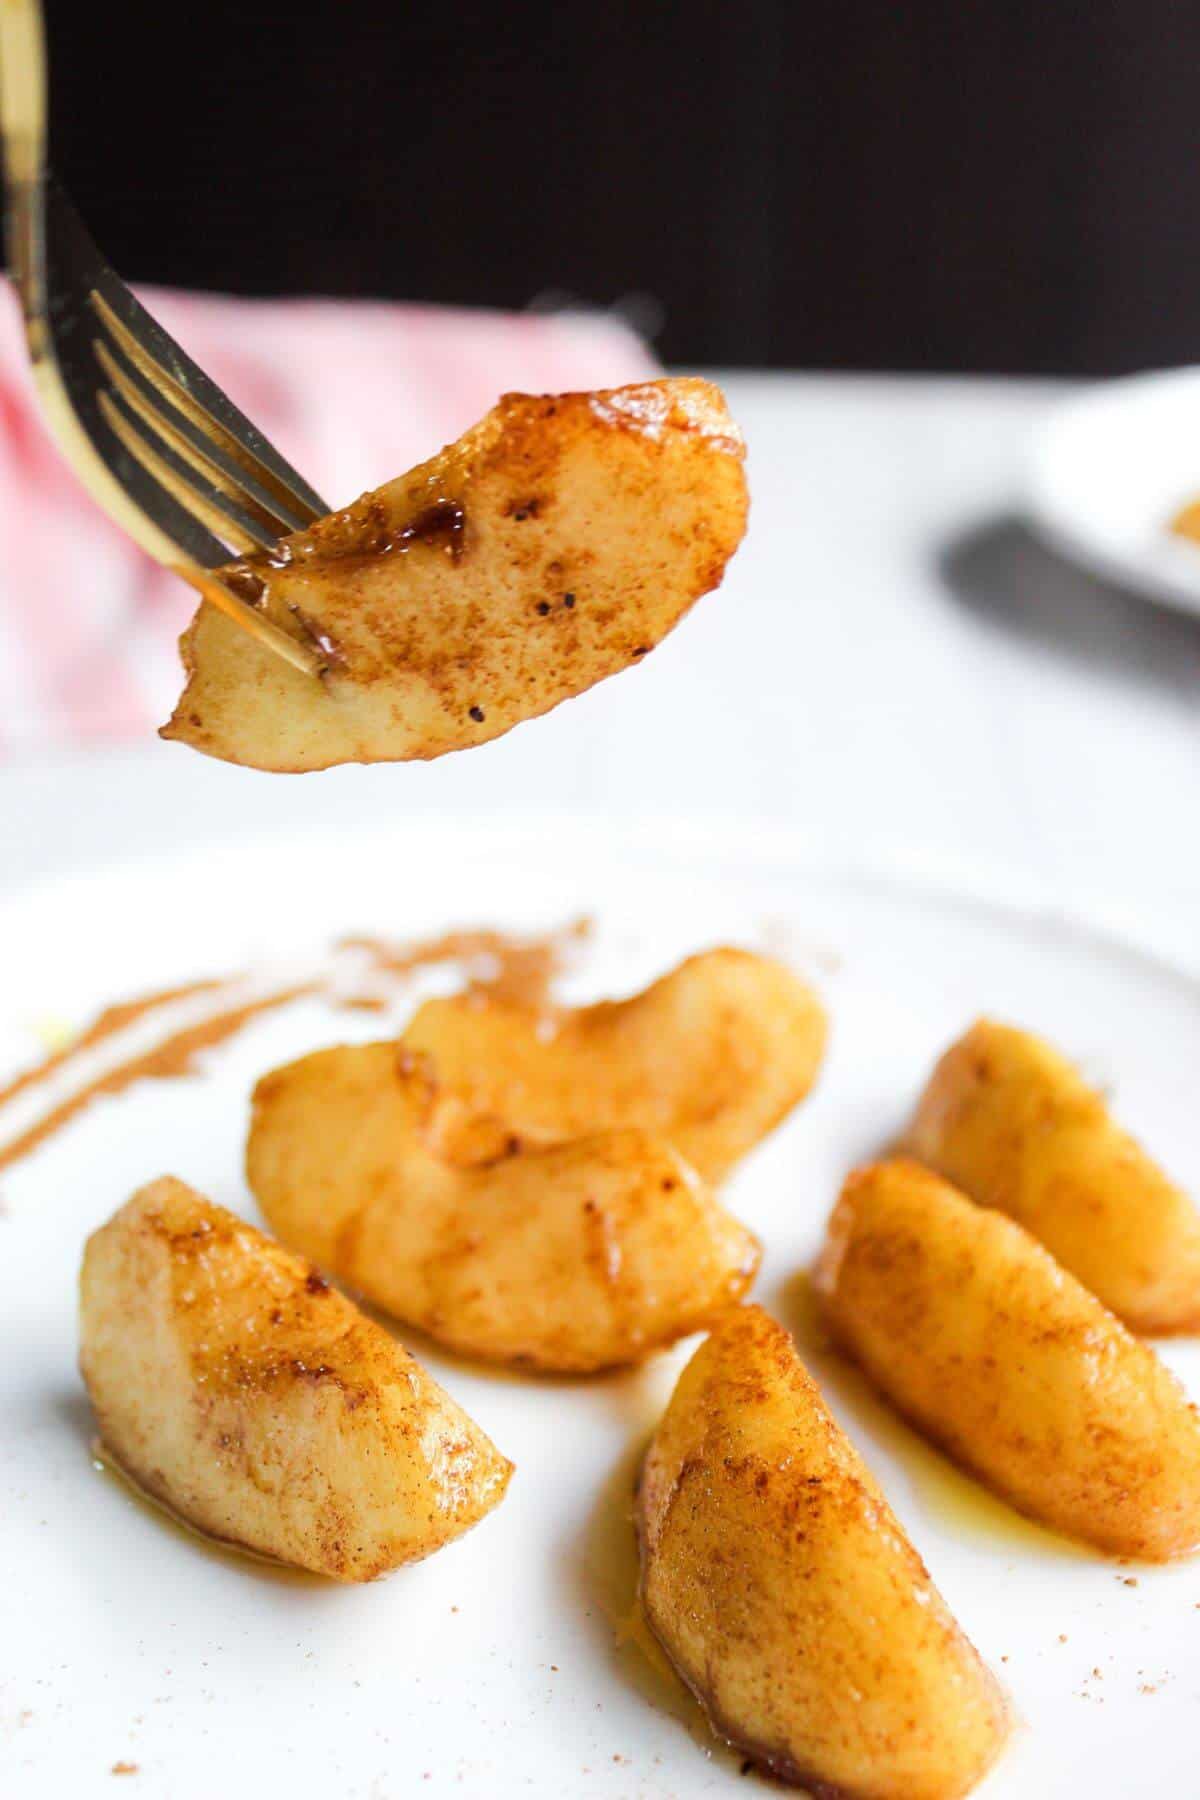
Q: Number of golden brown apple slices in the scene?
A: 7